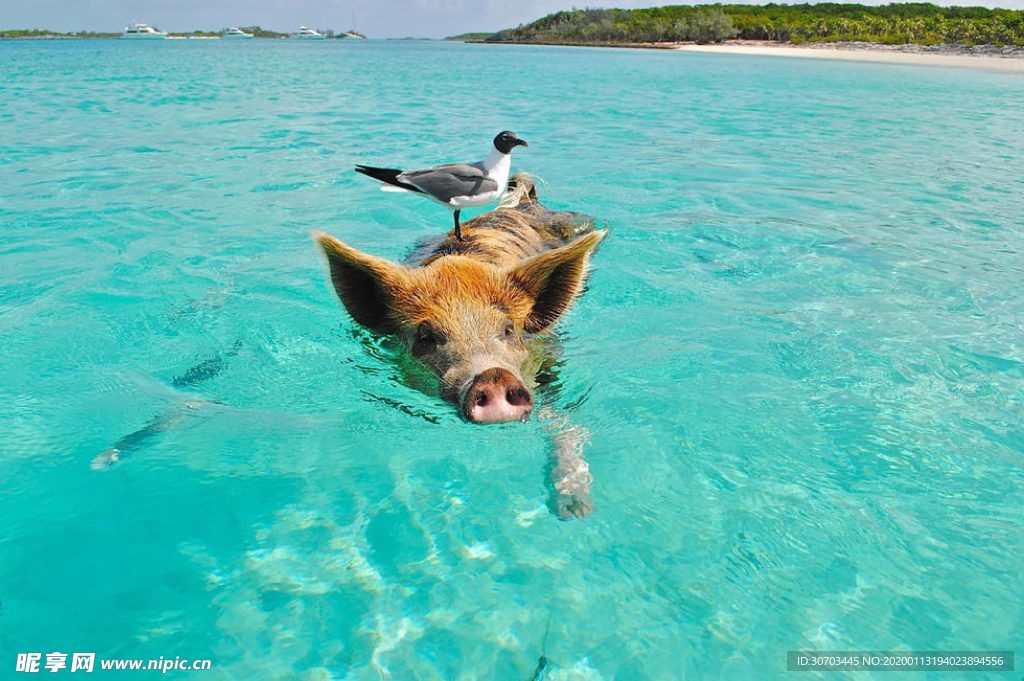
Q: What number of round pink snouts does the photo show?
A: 1